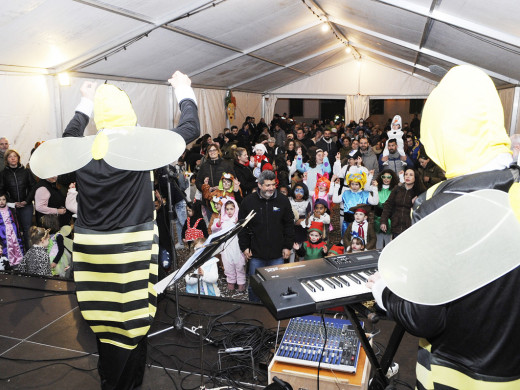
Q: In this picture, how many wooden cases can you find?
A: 1